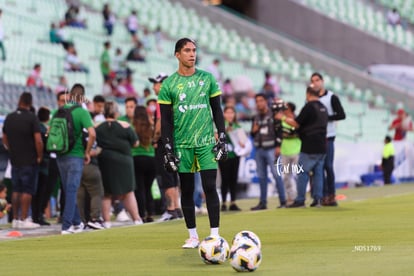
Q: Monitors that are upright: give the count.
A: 0